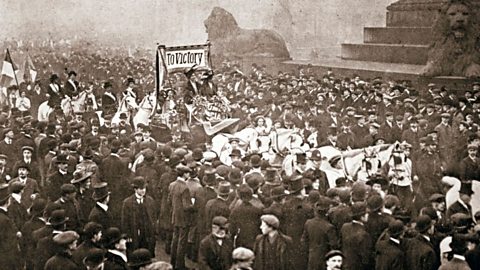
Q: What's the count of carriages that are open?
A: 1